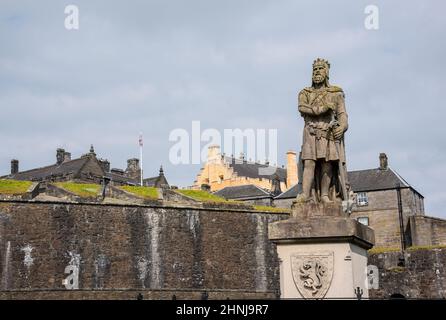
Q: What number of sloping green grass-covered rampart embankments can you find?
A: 4